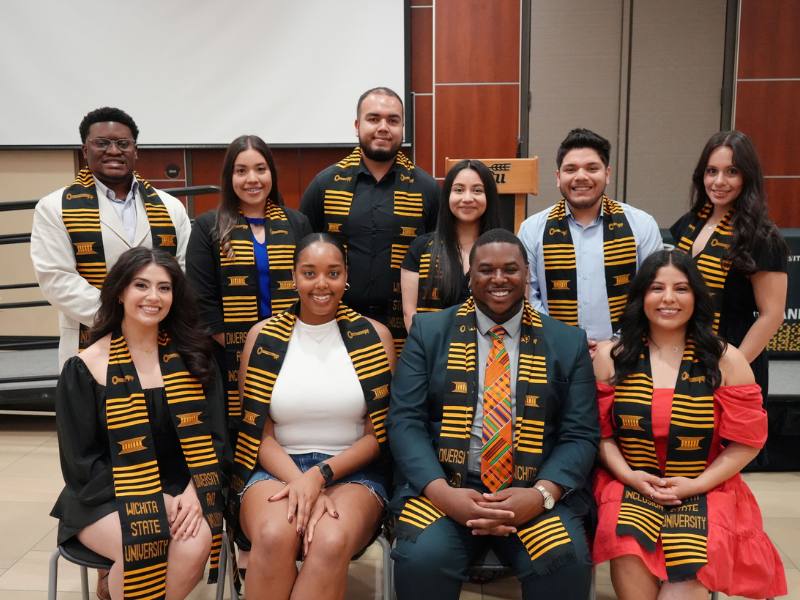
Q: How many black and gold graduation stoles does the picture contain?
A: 10